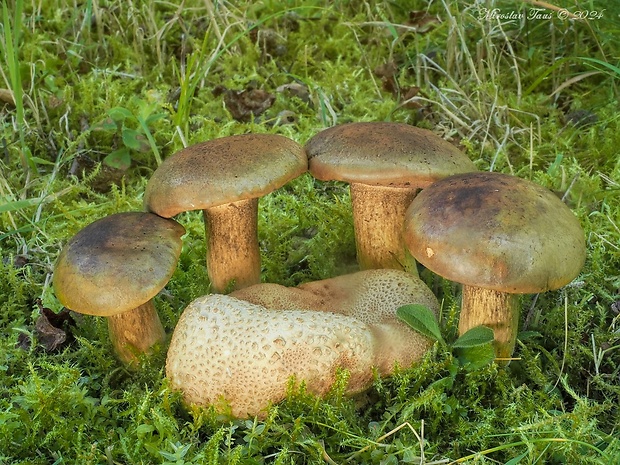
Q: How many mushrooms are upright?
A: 4